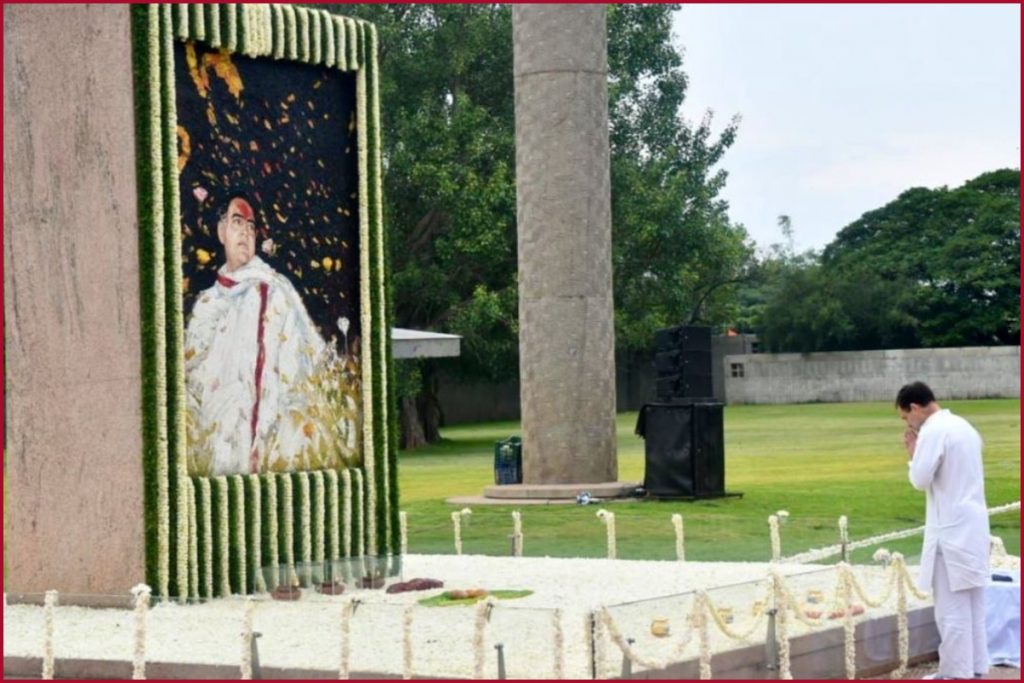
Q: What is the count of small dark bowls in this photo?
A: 3